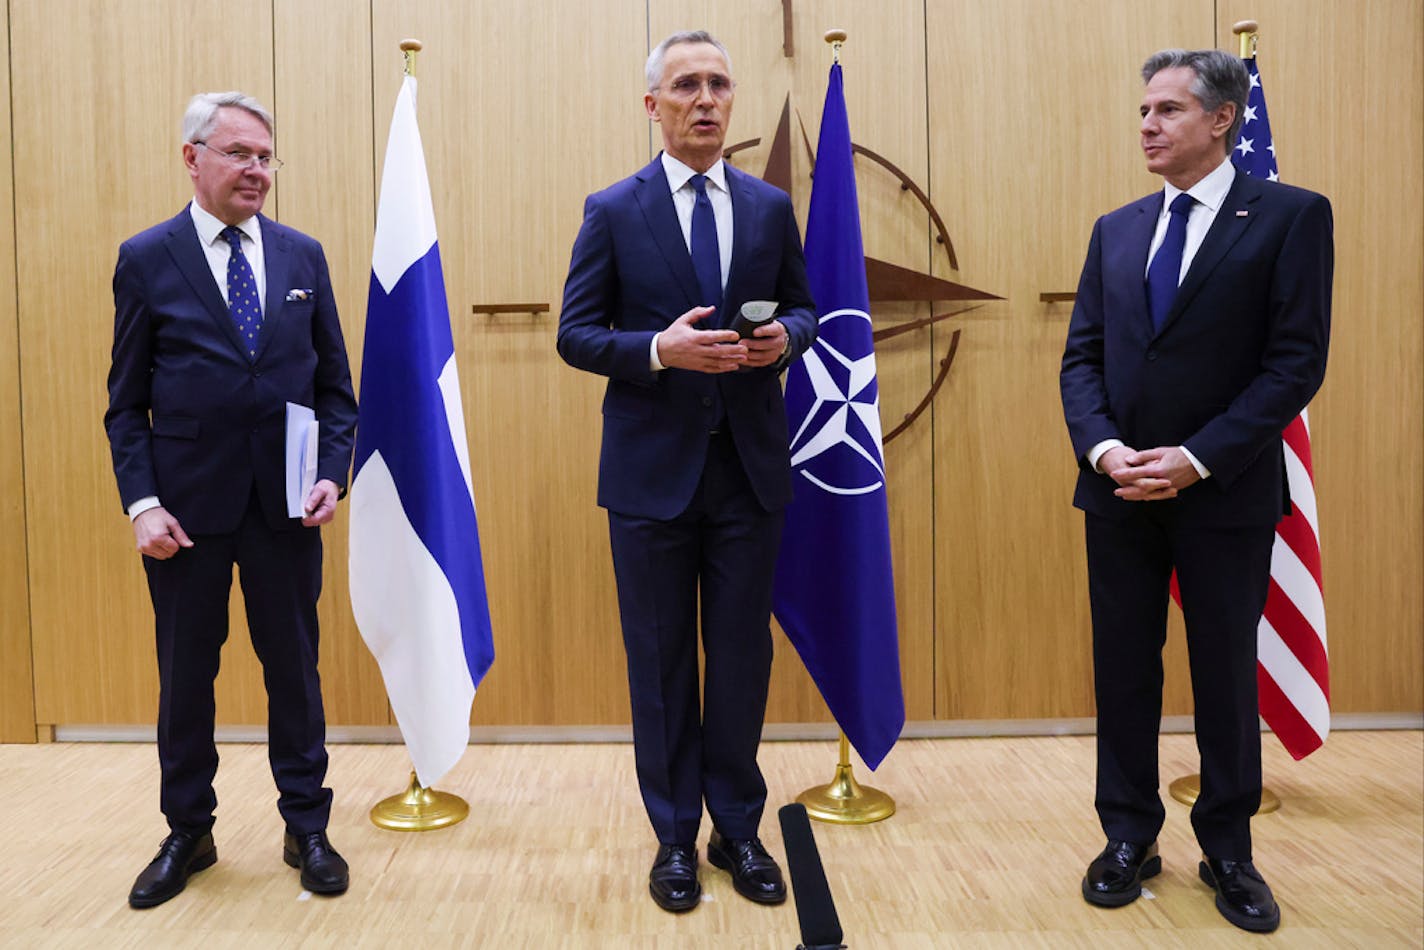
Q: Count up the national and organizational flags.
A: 3